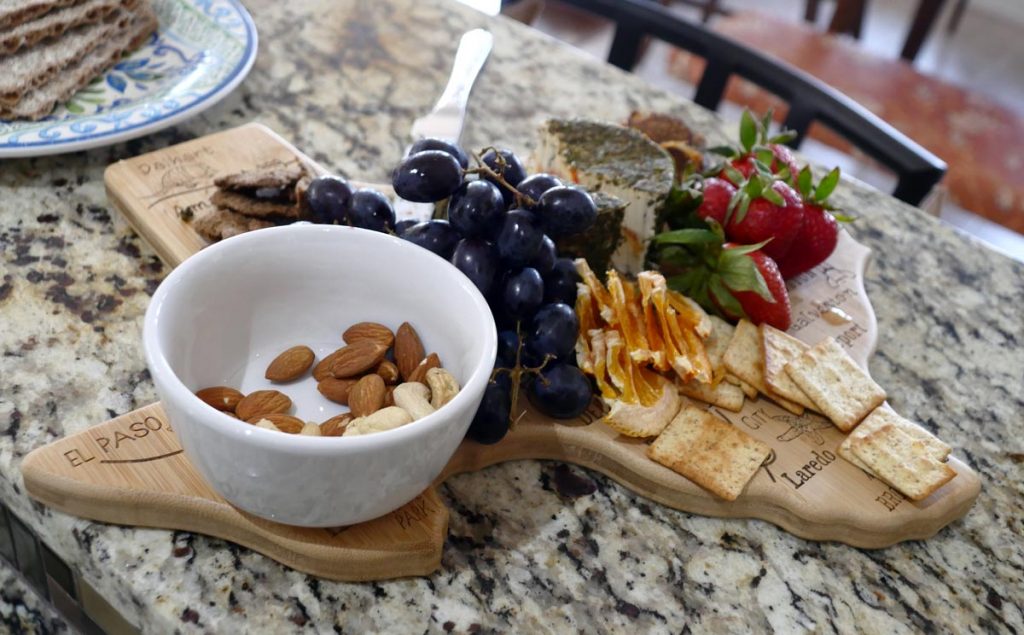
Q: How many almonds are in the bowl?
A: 14